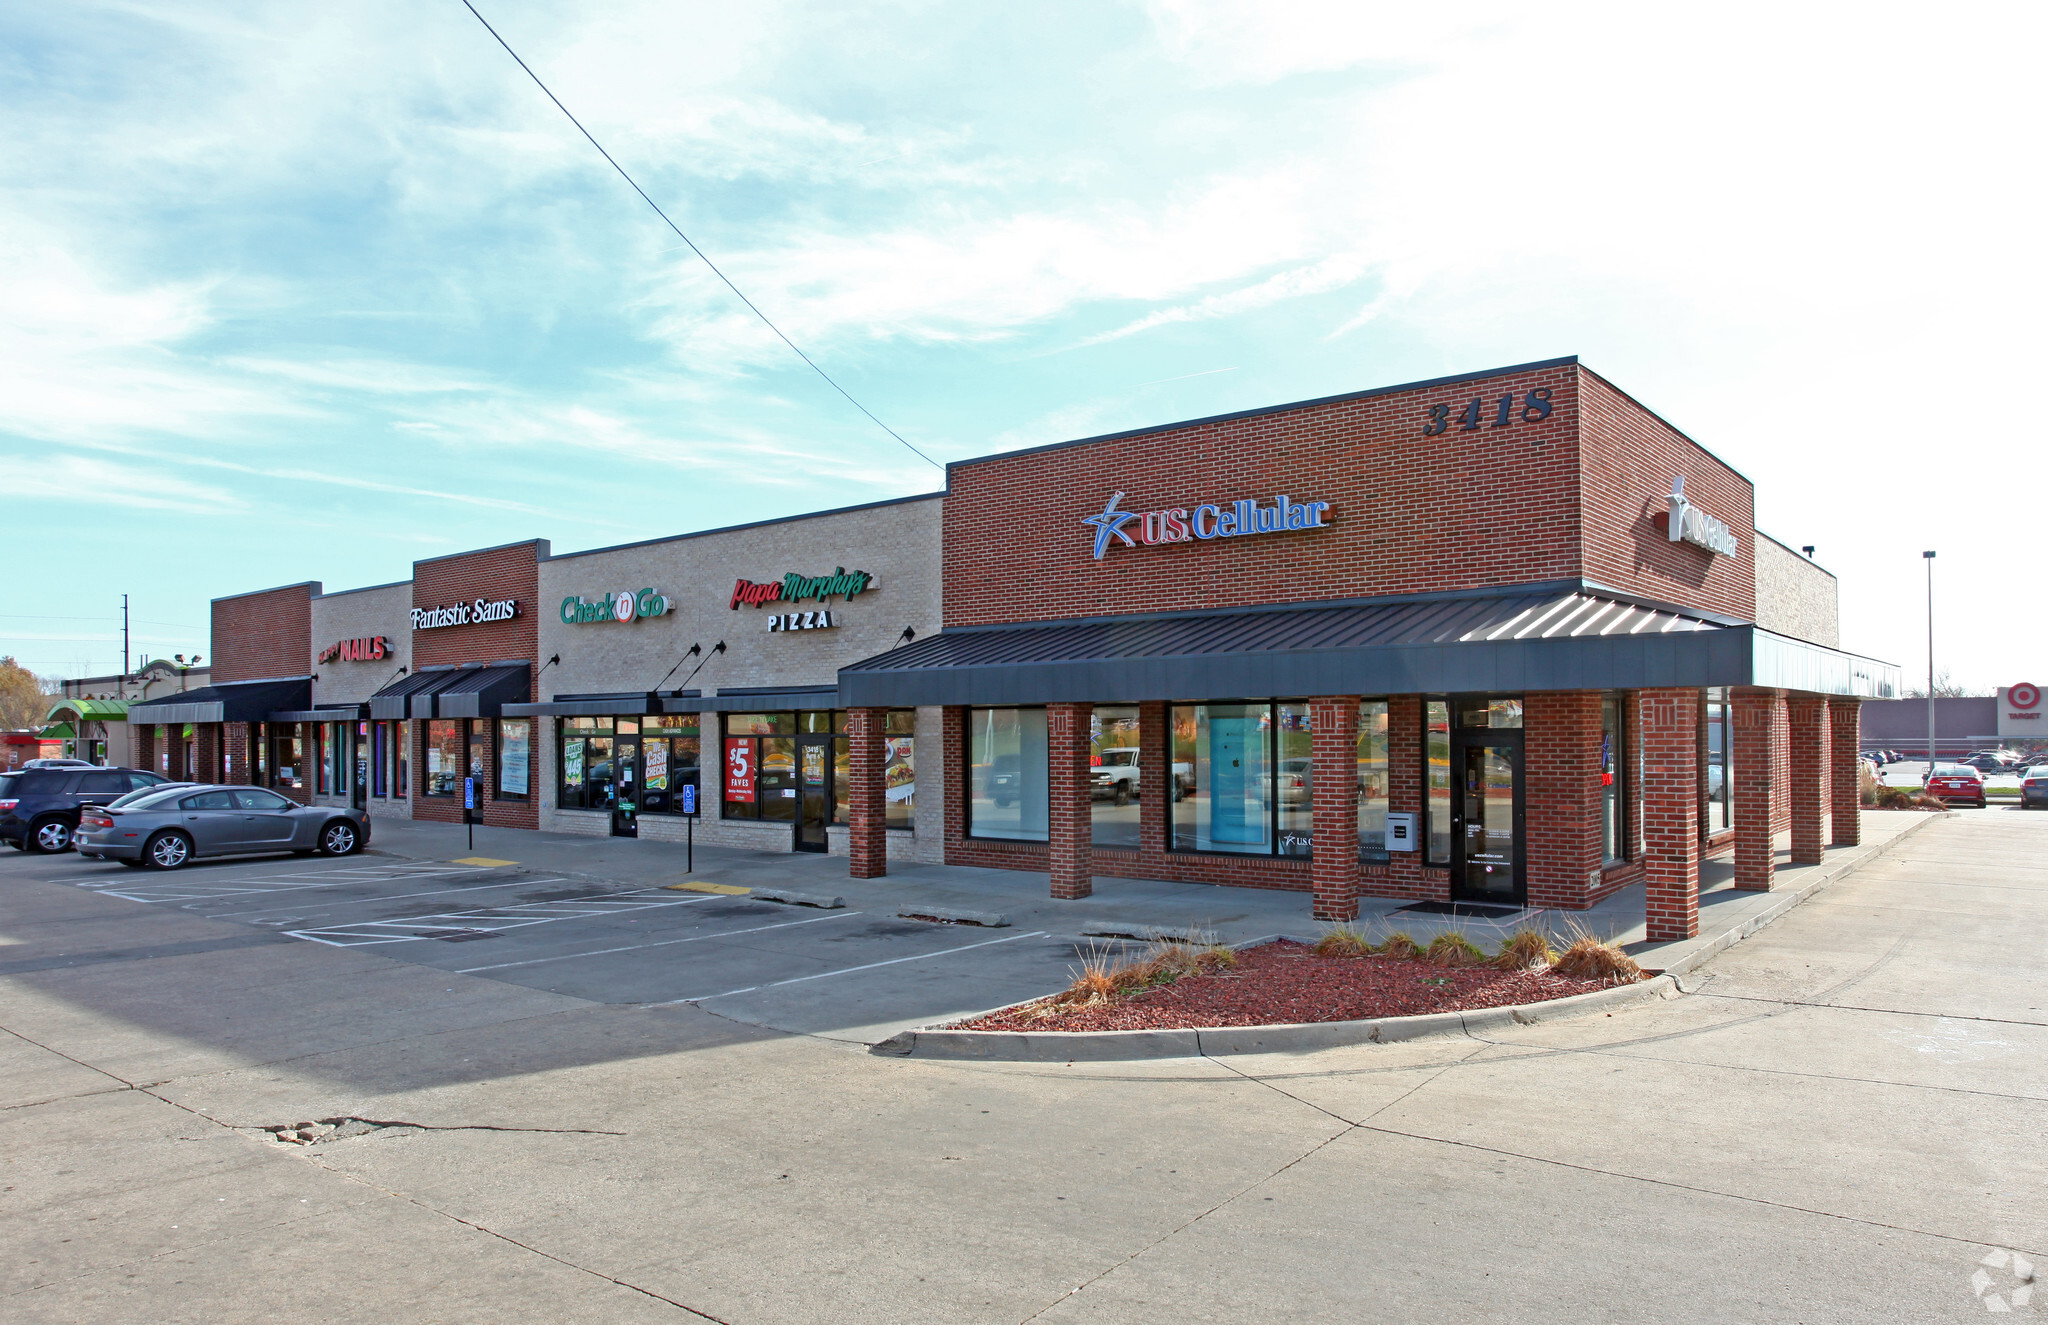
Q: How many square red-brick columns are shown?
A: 11